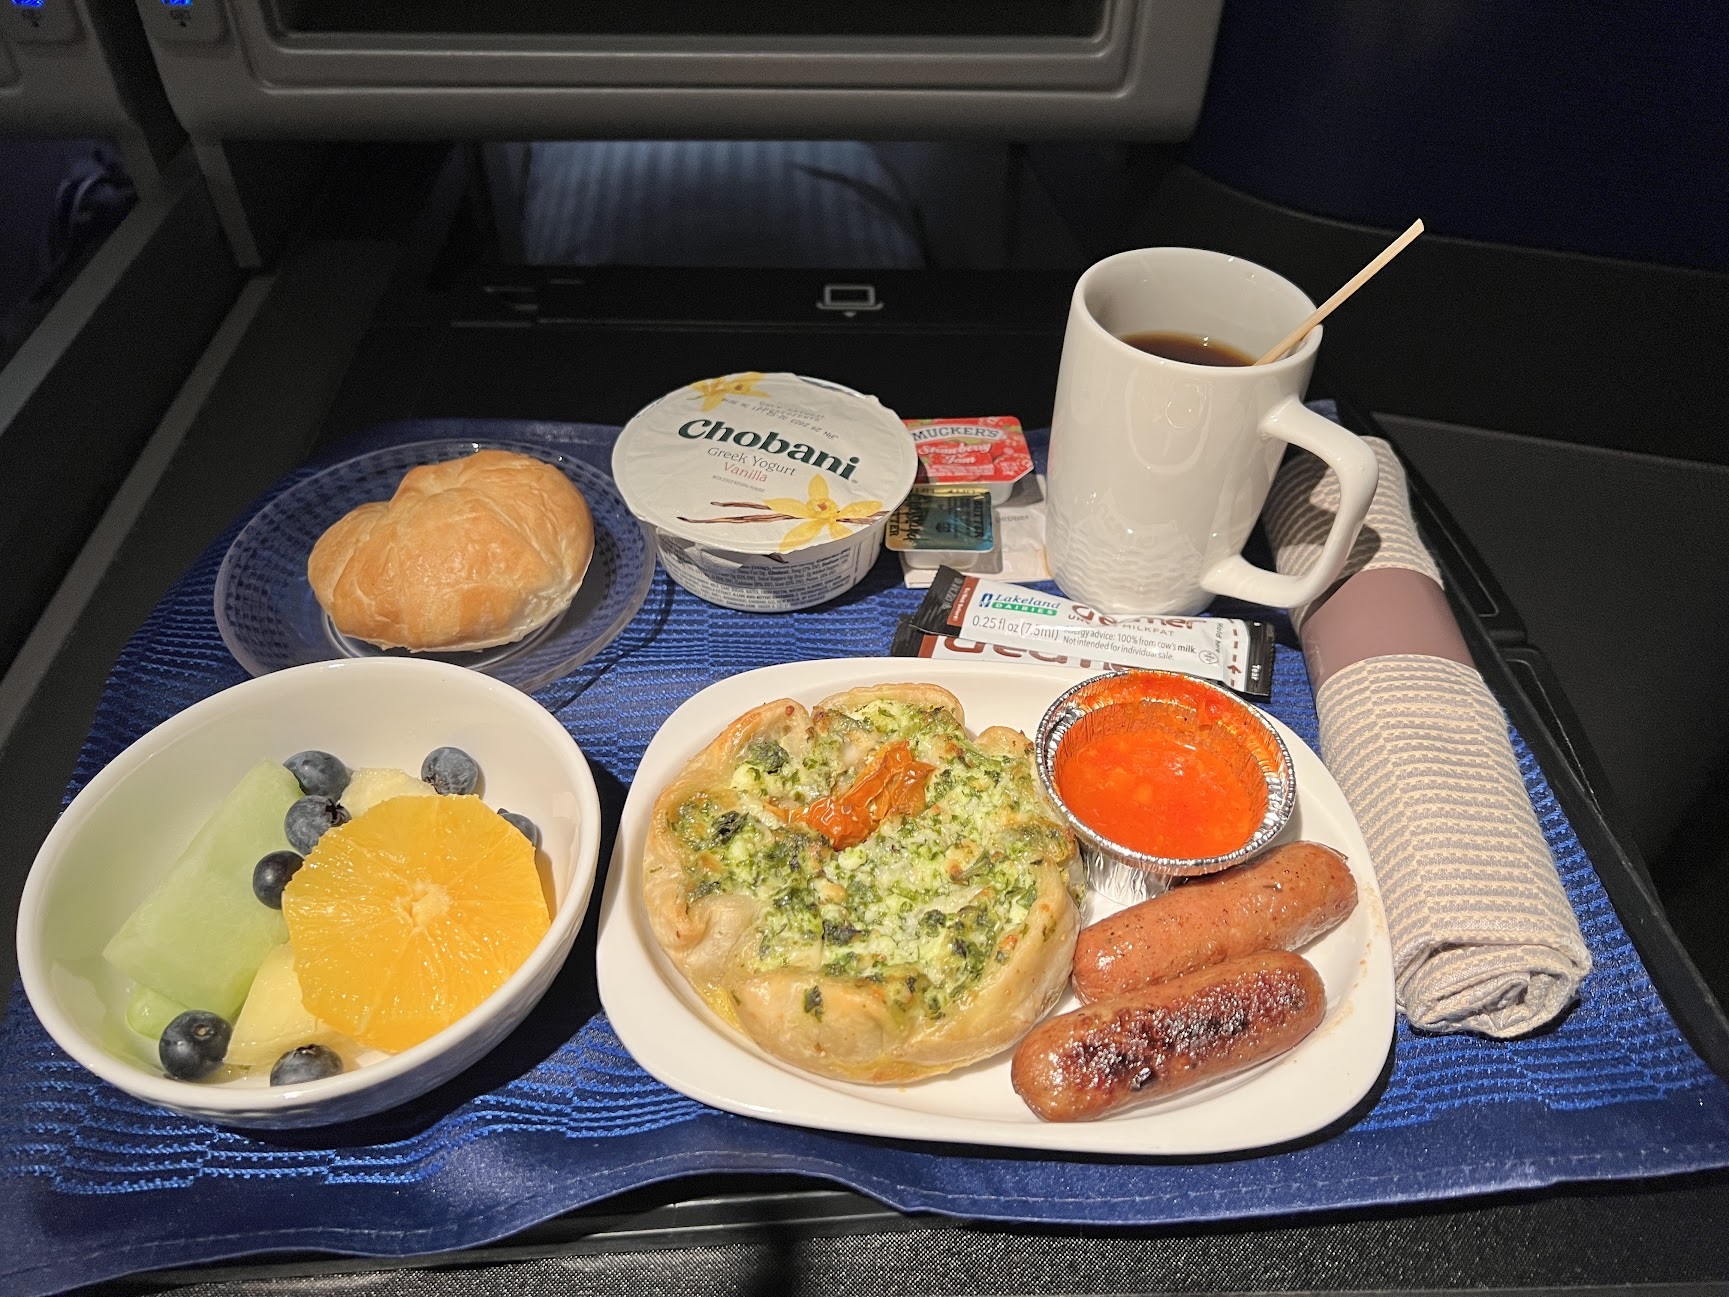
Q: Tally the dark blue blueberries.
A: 7